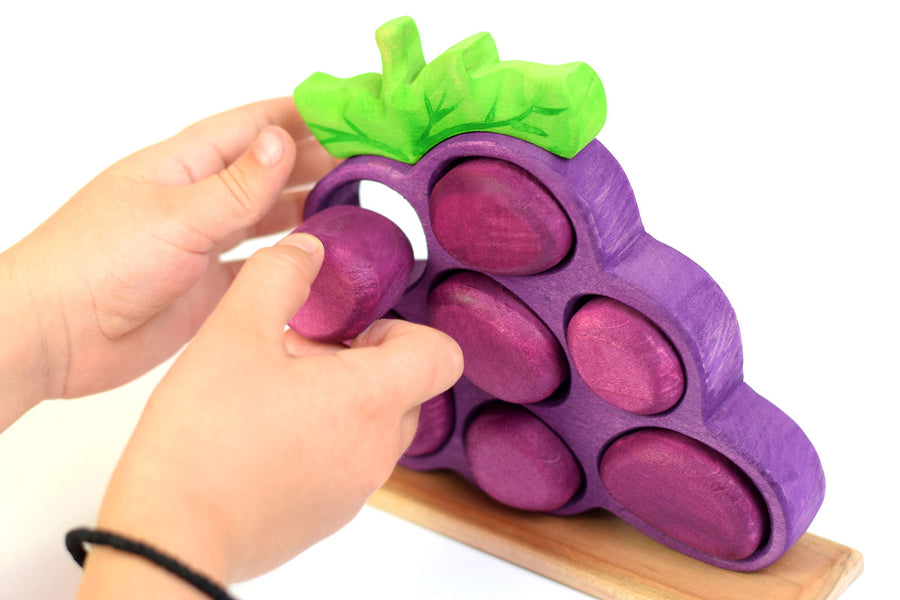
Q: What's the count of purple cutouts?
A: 7